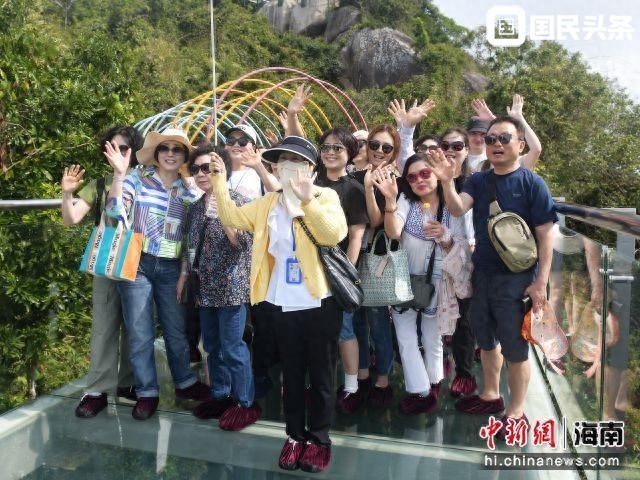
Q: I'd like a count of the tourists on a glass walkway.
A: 13